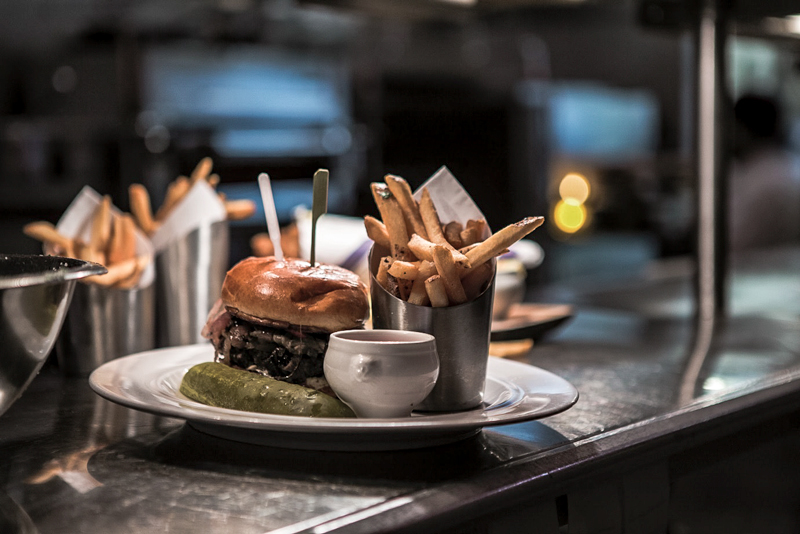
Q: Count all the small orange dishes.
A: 0